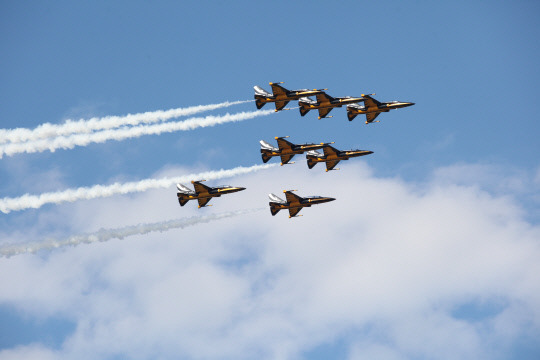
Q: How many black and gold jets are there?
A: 7